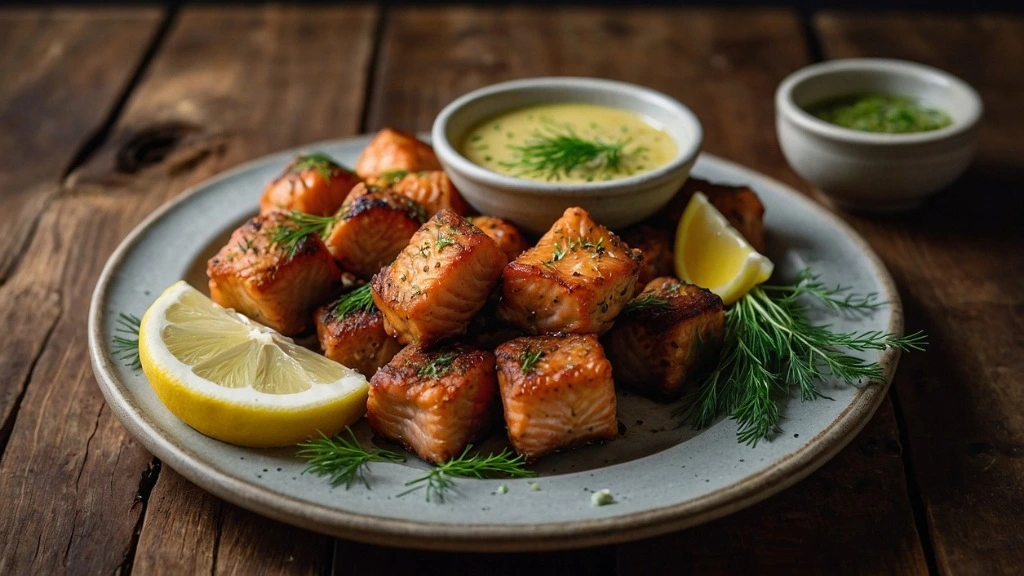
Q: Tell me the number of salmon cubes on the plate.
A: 14